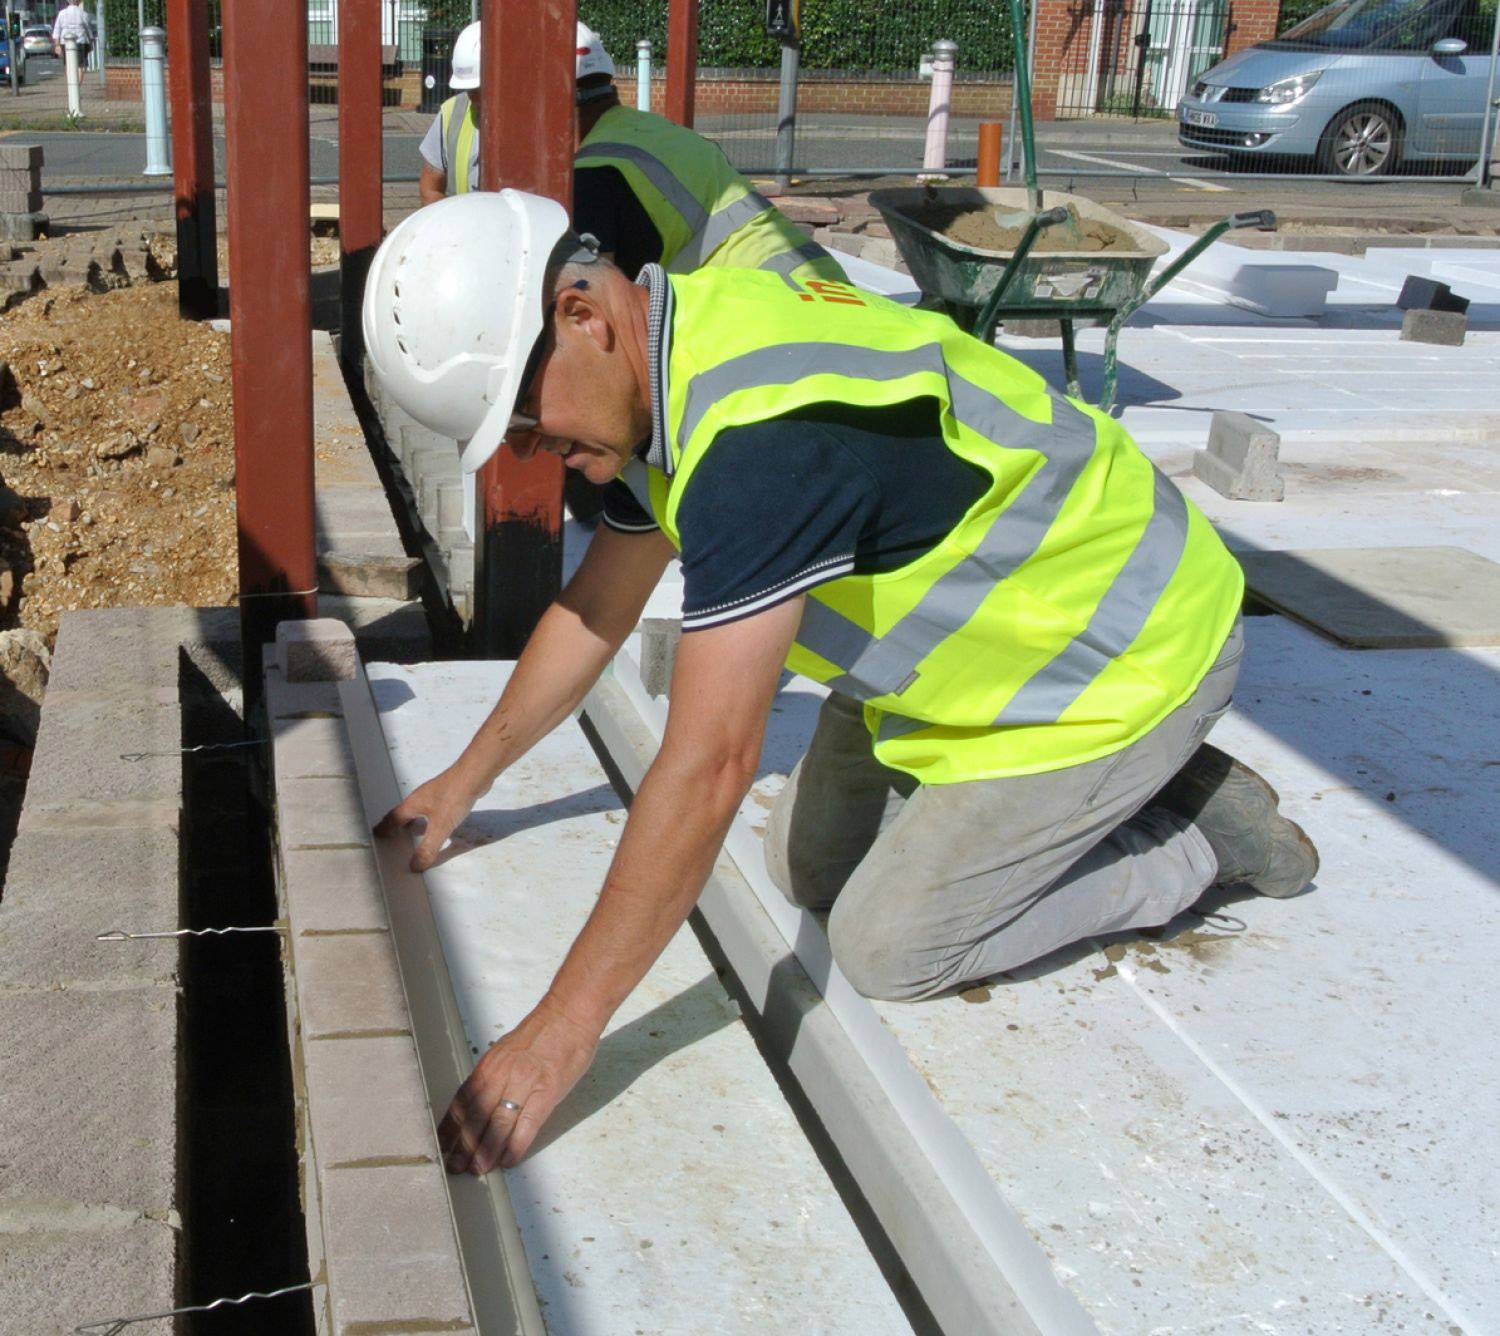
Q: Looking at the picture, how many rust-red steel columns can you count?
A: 5